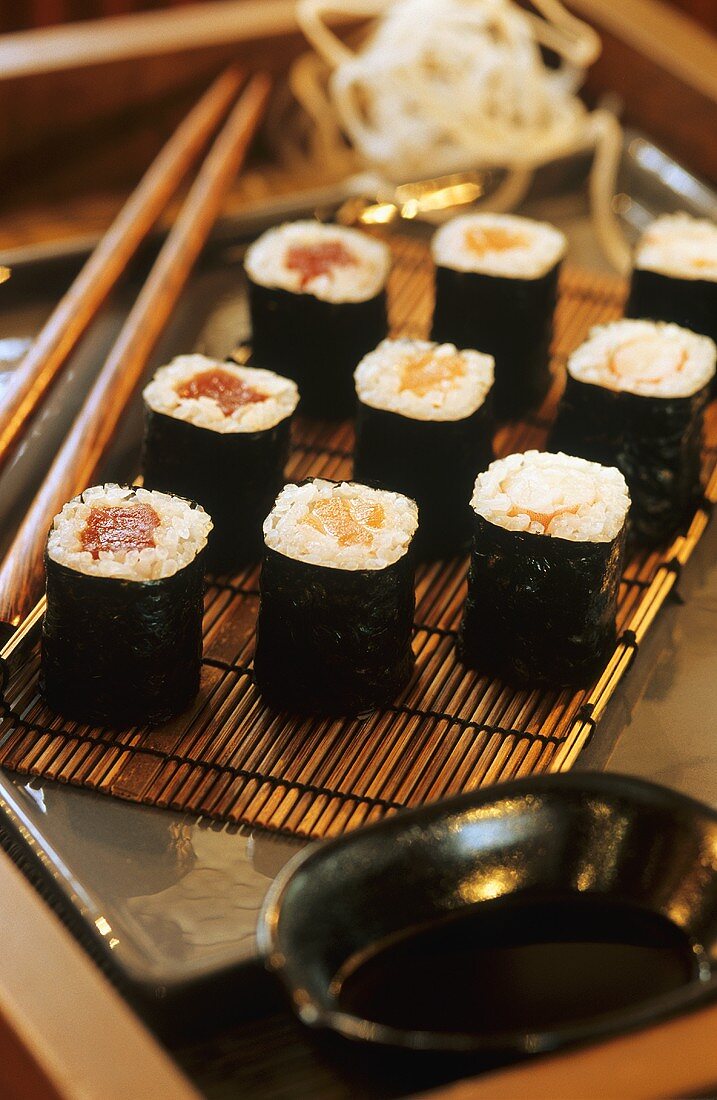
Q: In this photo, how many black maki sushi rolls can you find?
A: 9